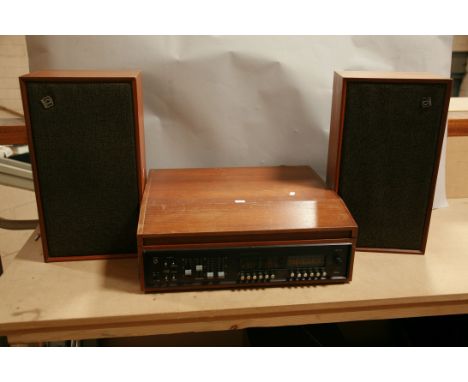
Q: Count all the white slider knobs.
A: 4